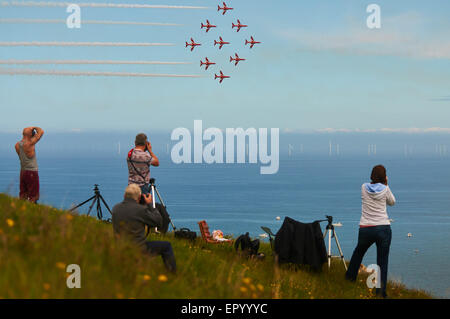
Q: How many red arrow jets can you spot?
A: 9